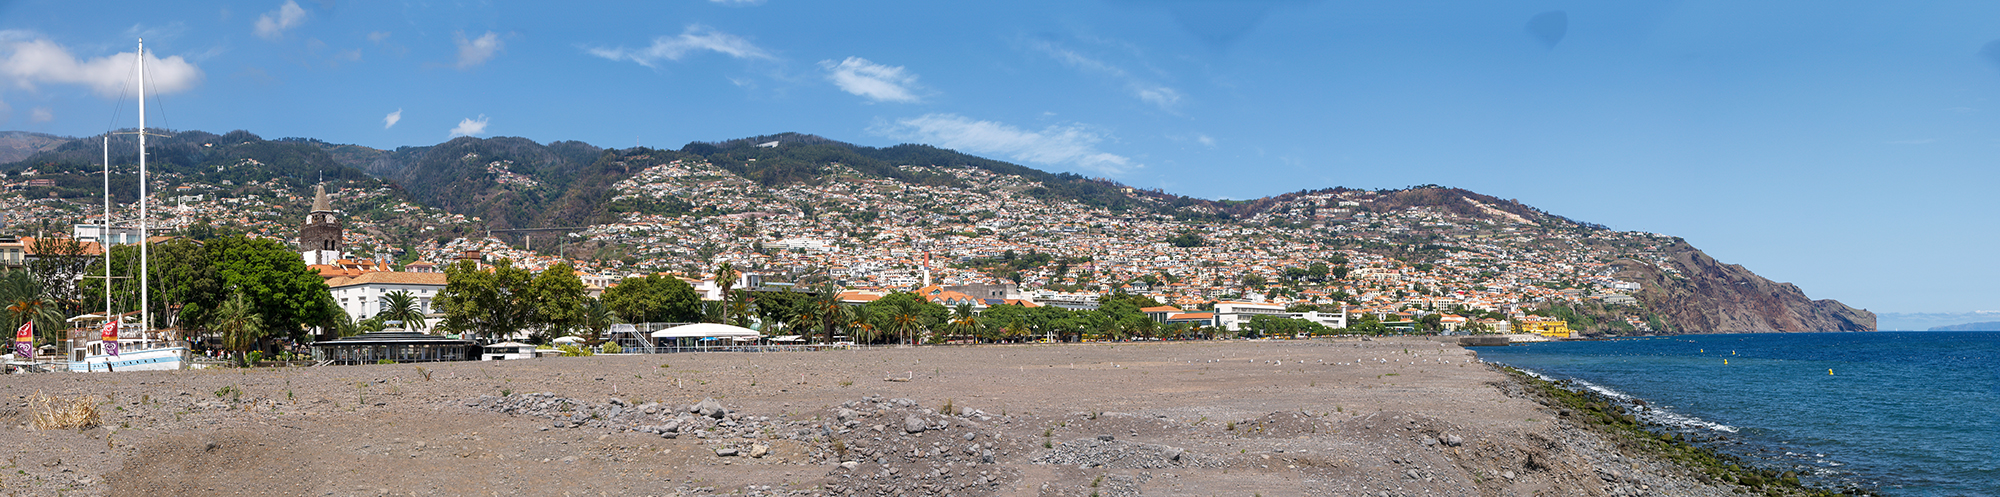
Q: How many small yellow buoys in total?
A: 4